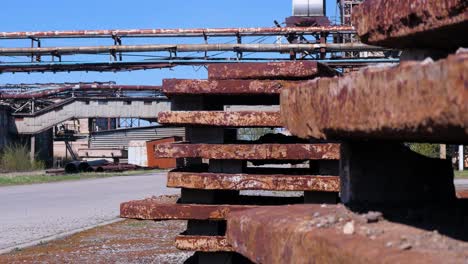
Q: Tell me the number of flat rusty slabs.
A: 10